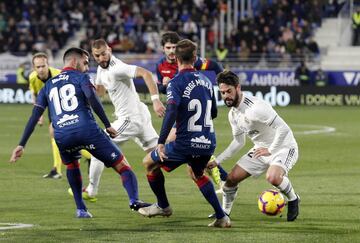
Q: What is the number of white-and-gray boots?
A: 2